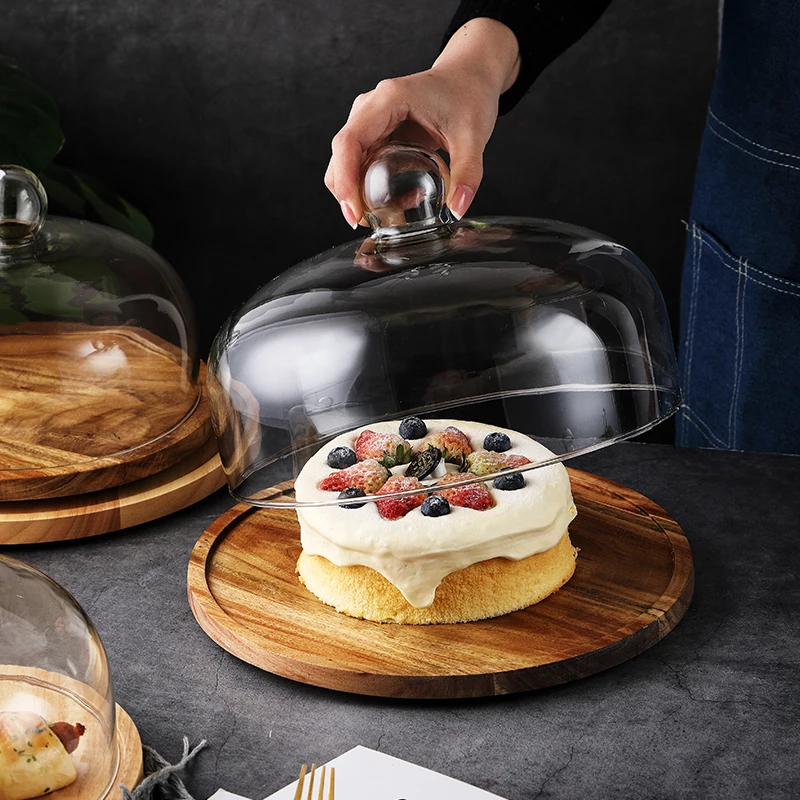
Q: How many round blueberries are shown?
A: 6